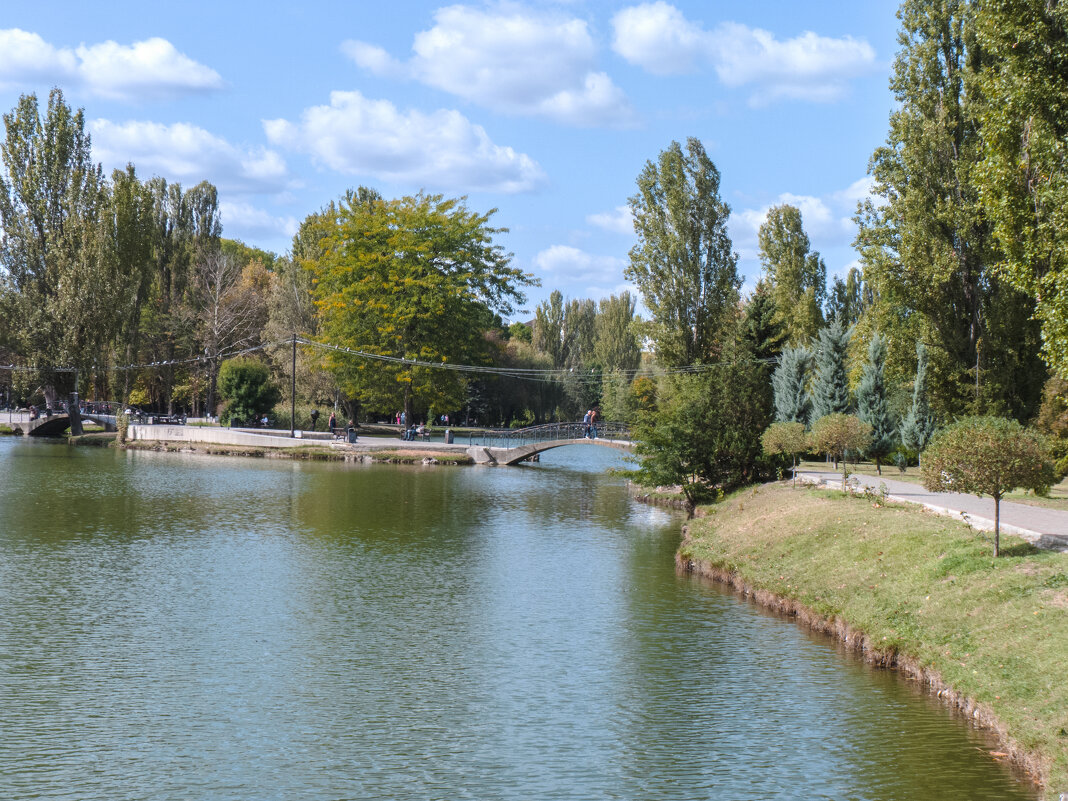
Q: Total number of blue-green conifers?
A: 4